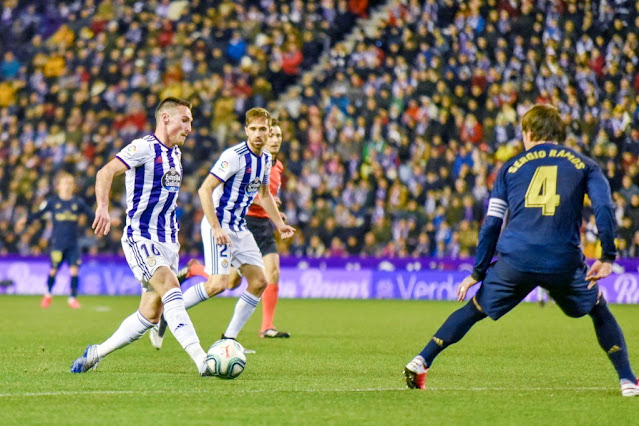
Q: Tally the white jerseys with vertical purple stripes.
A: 2